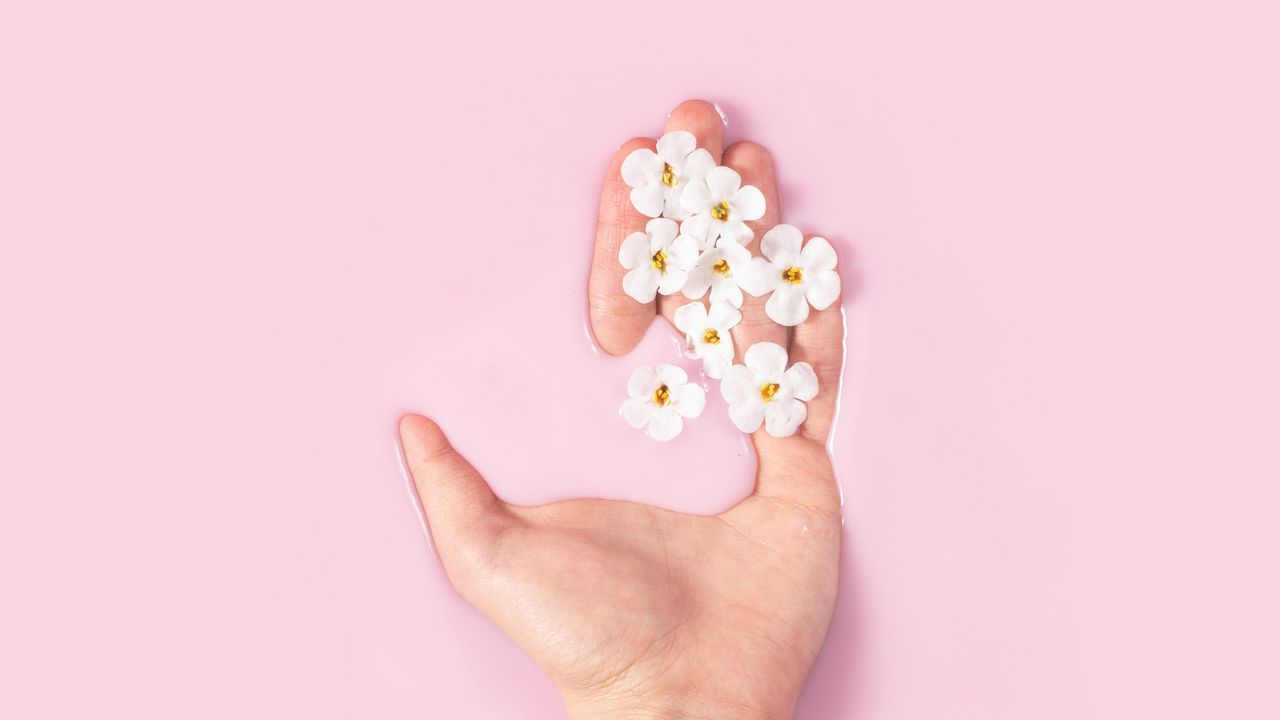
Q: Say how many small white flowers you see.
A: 8